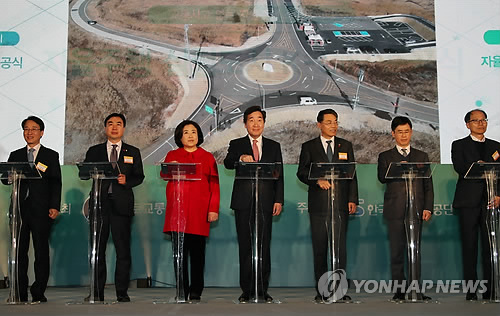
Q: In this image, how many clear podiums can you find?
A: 7